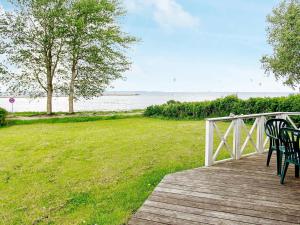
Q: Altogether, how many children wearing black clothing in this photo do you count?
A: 0